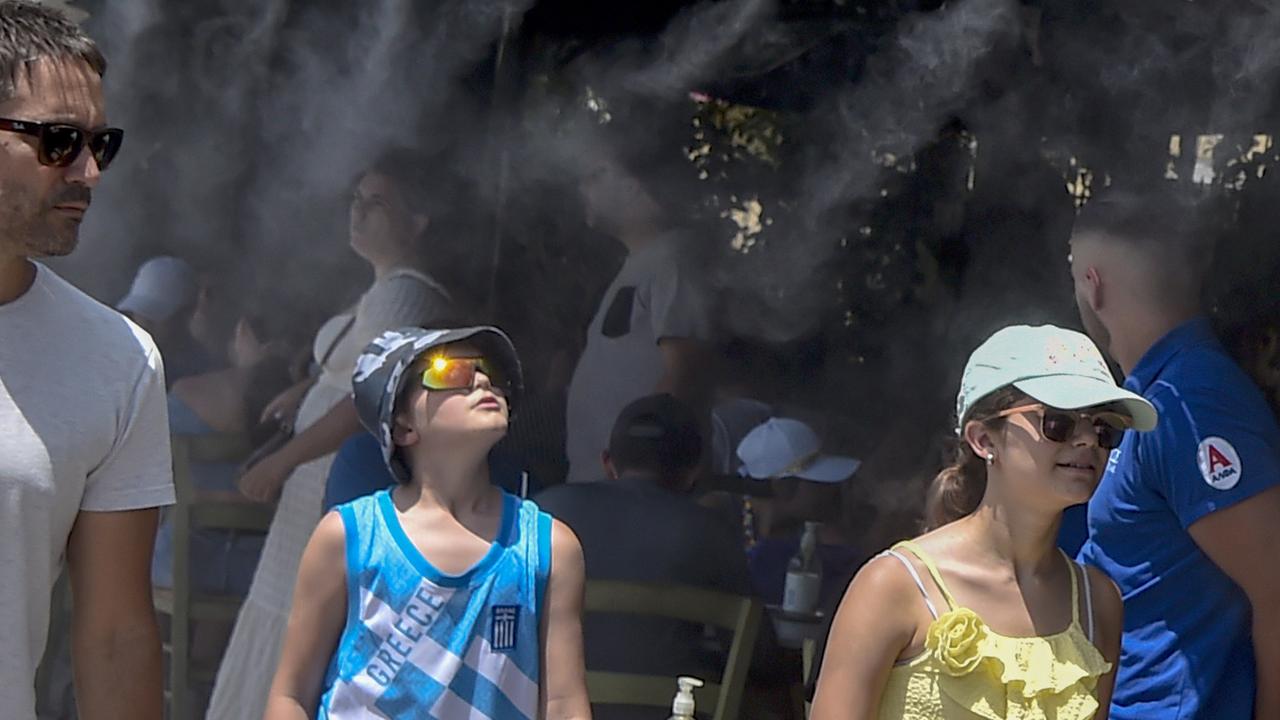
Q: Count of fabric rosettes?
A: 1